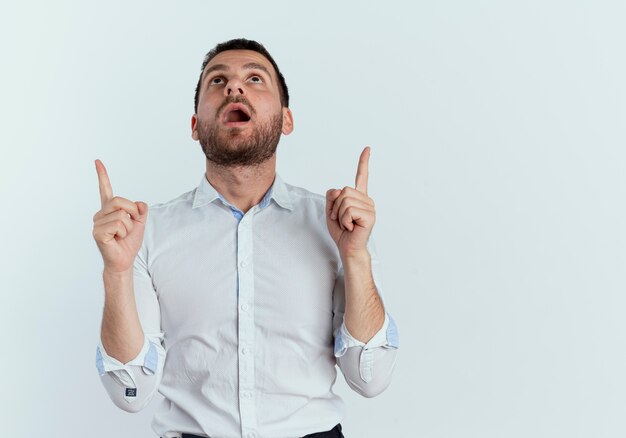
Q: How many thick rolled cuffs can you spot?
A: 2